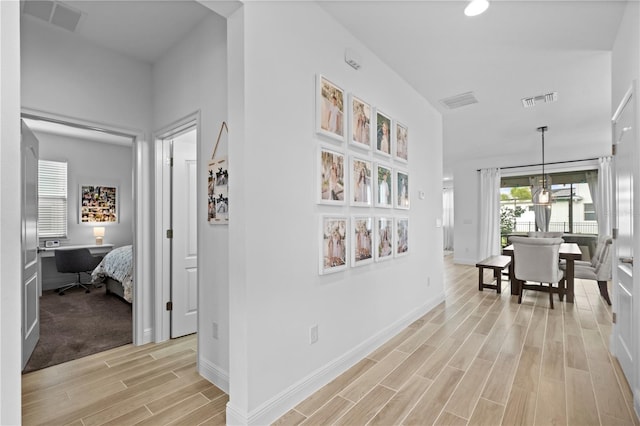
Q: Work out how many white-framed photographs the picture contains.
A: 12